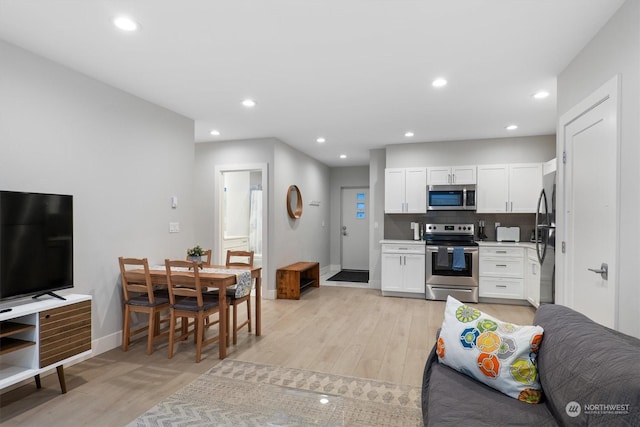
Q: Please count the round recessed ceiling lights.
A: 9